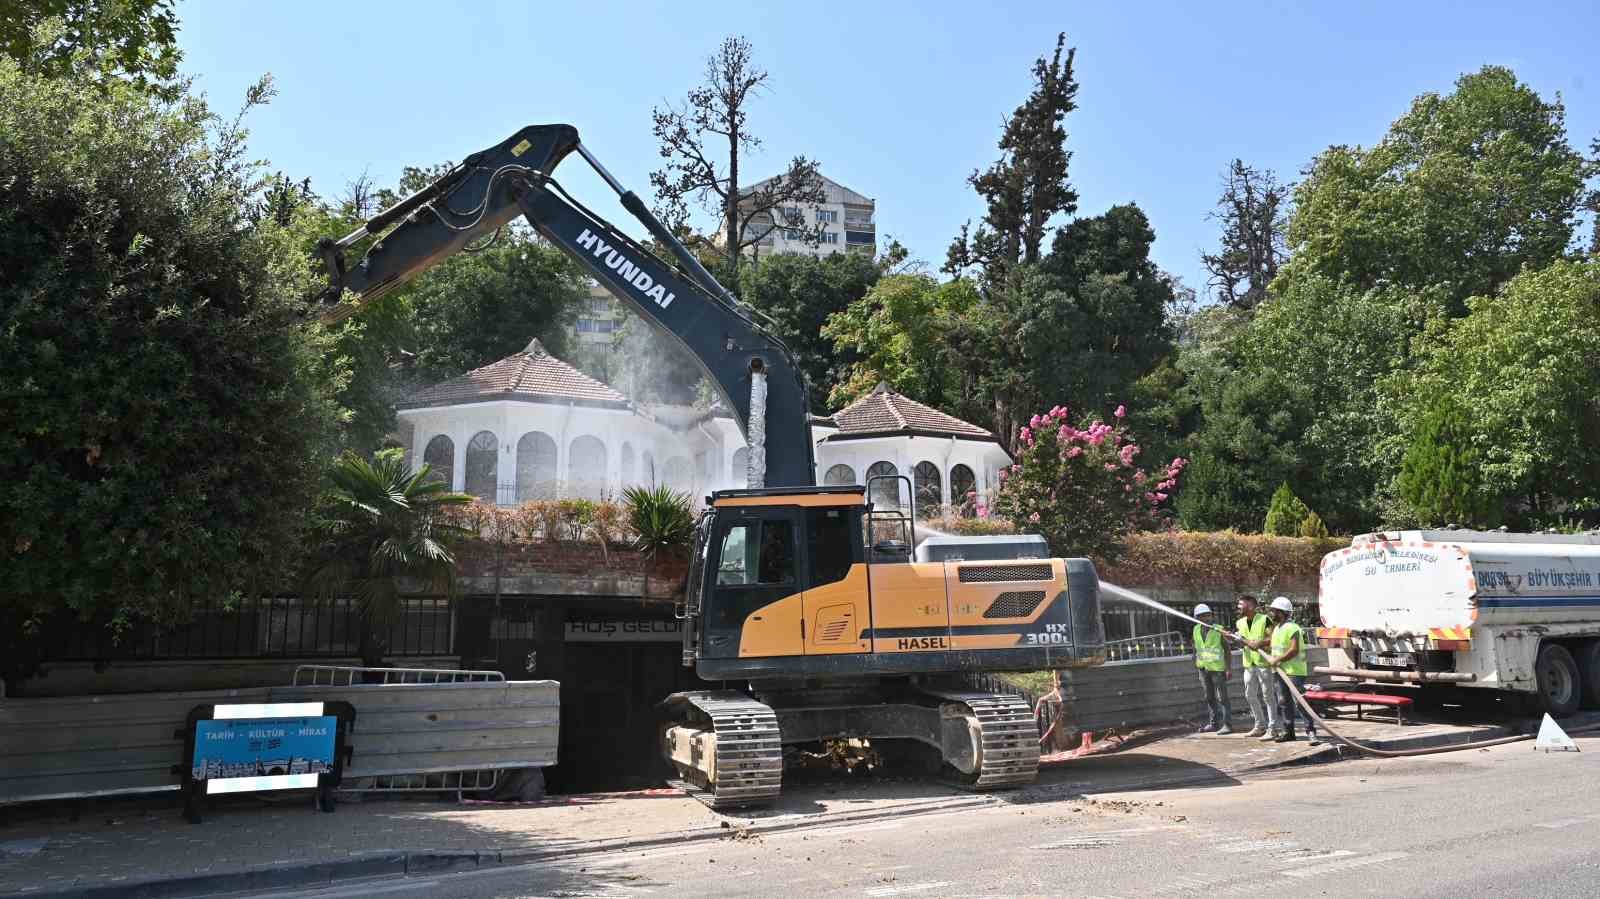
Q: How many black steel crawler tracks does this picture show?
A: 2